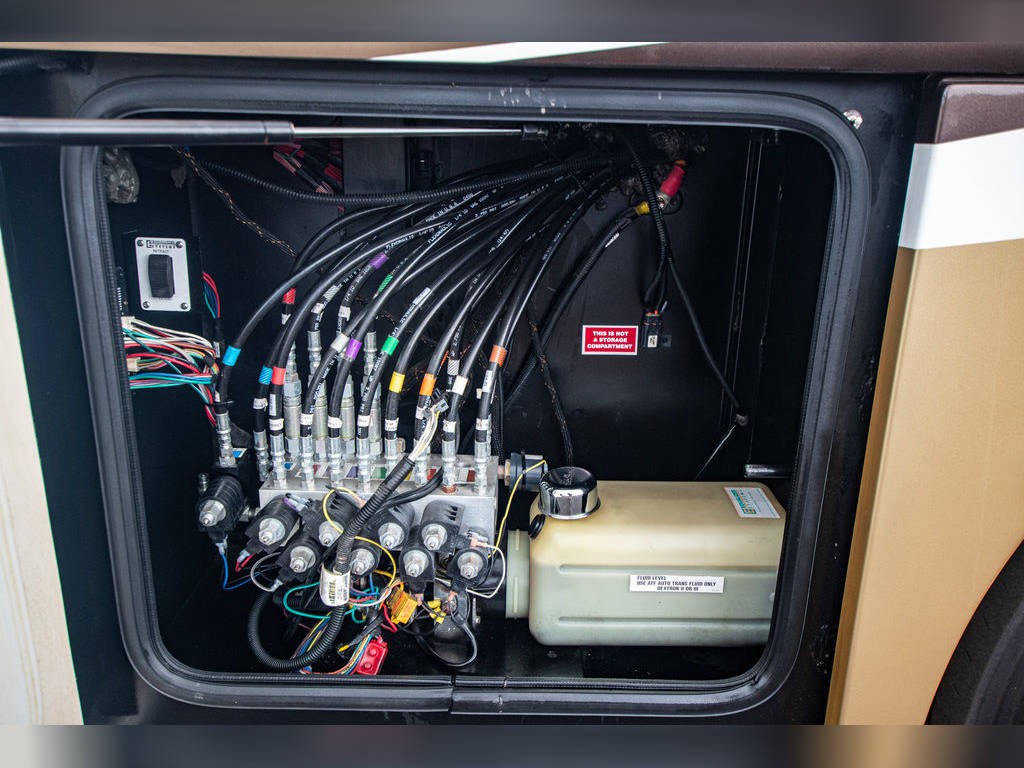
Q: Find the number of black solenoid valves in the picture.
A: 9